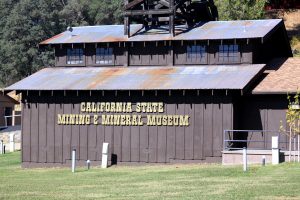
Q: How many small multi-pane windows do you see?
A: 4